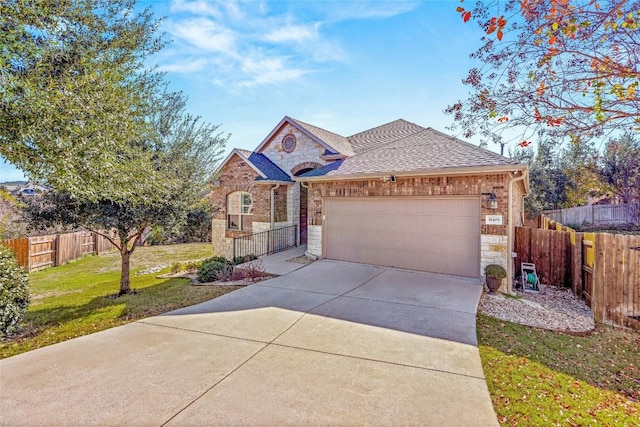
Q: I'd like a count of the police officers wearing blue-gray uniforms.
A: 0